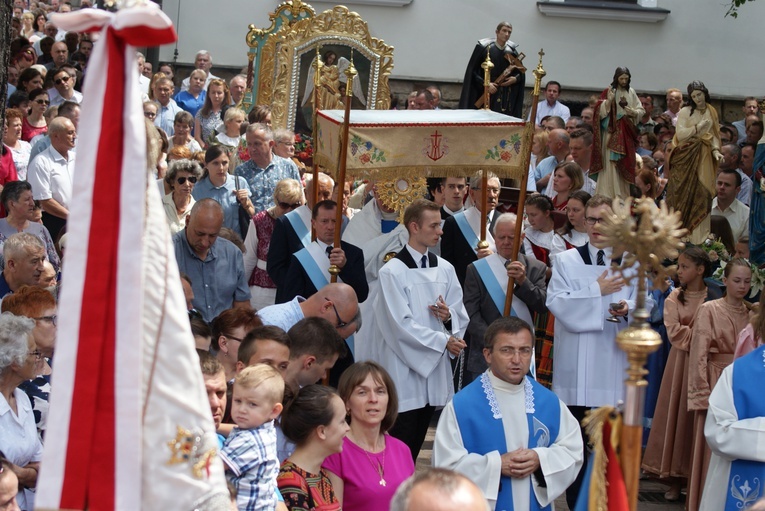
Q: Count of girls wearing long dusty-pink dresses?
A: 2